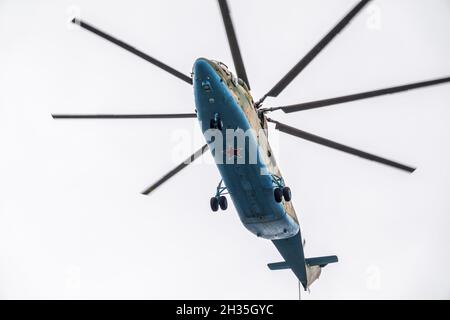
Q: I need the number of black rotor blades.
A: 7